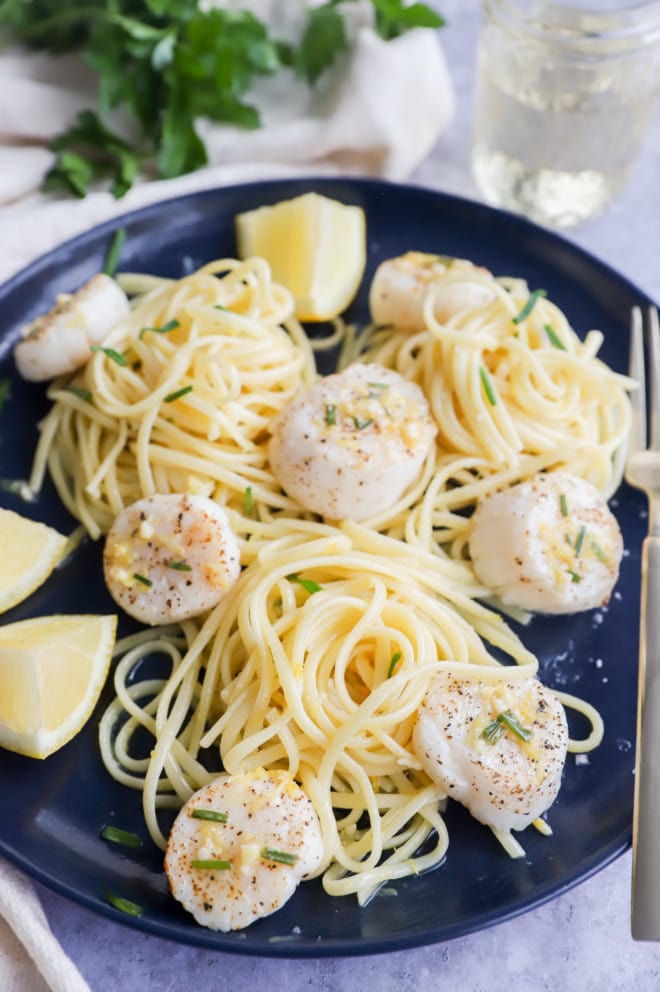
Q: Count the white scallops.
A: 7